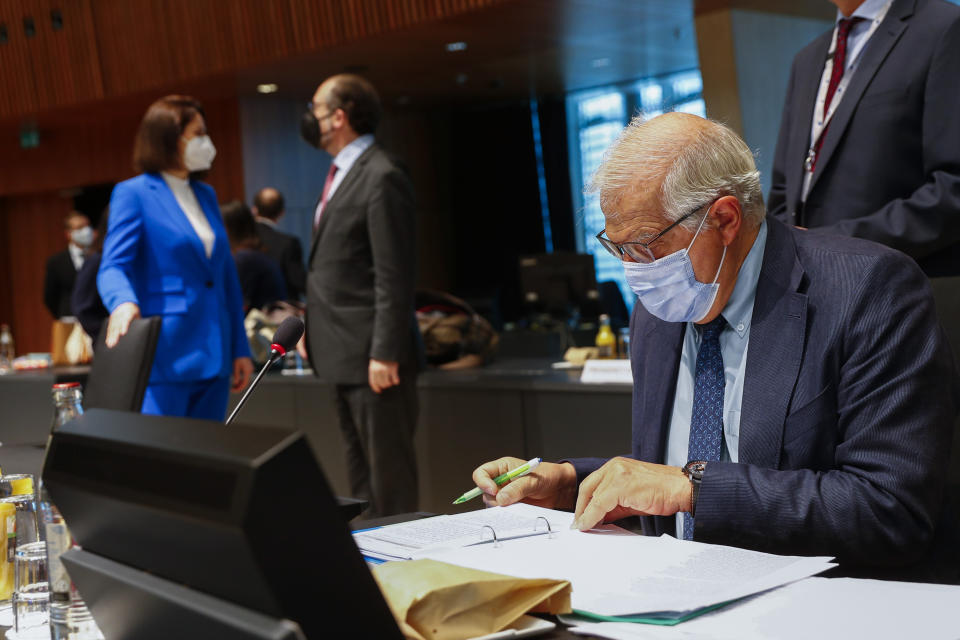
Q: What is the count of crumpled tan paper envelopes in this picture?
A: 1